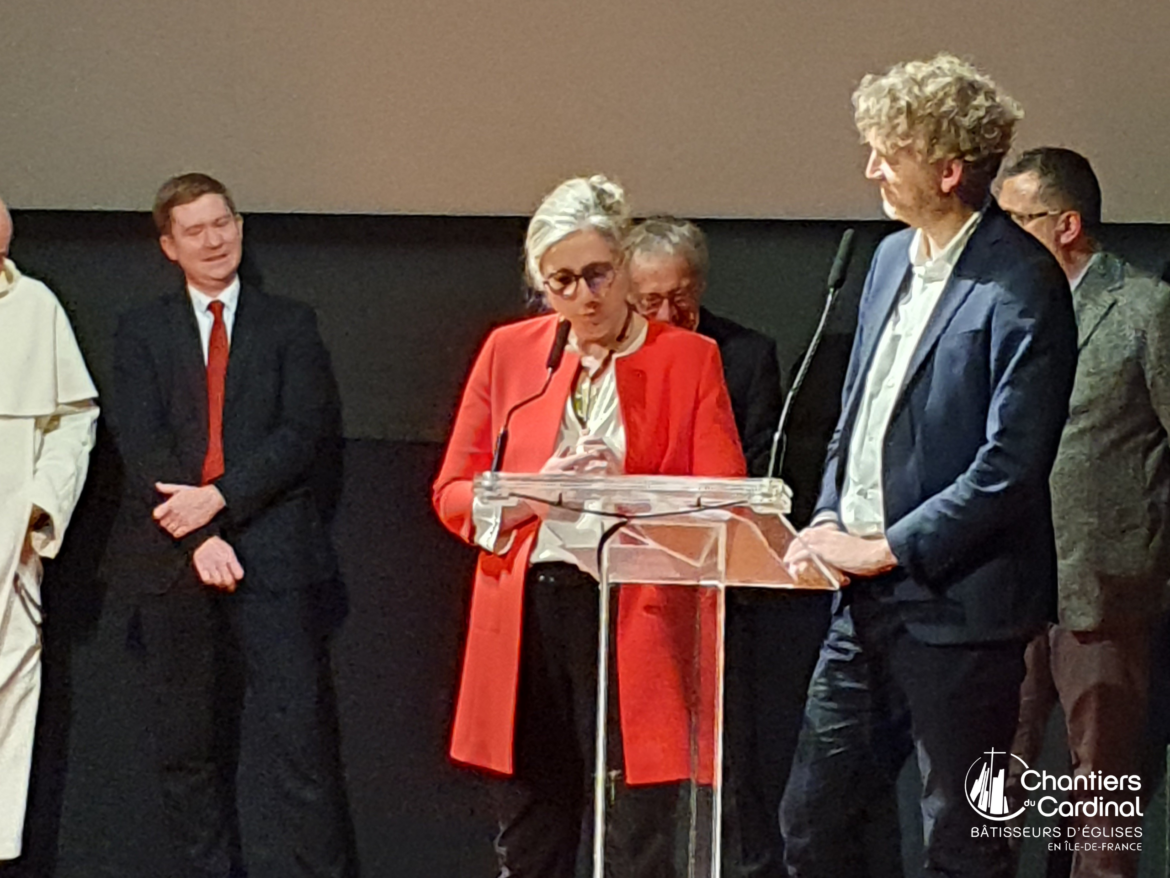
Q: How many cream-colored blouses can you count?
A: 1